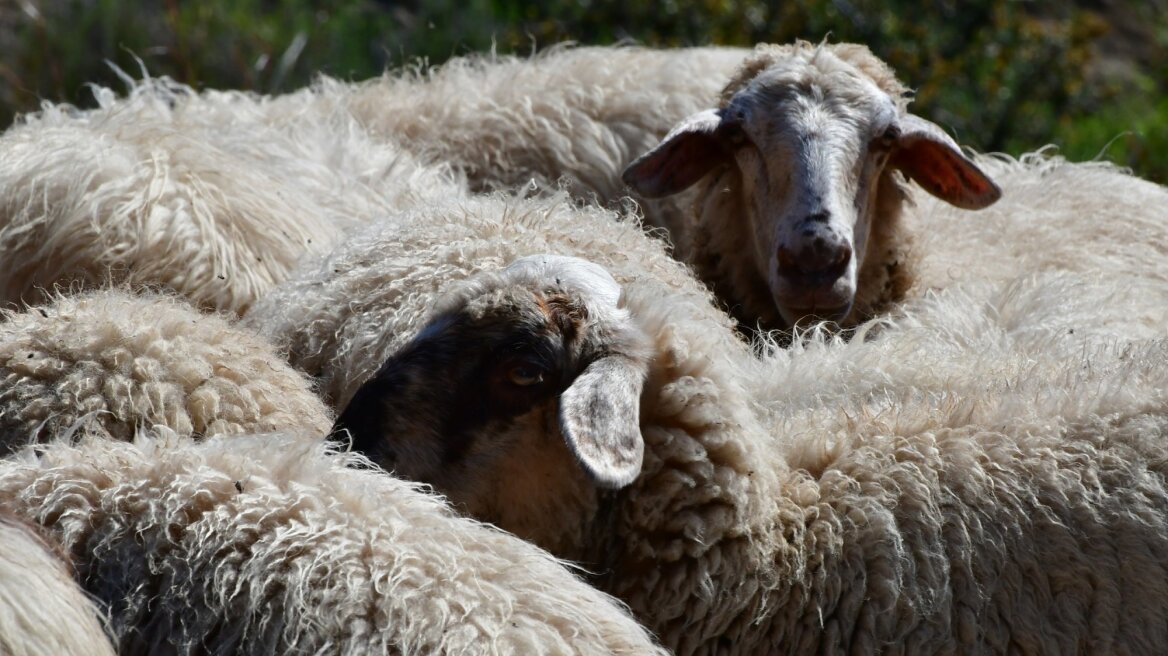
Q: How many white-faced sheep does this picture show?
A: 1